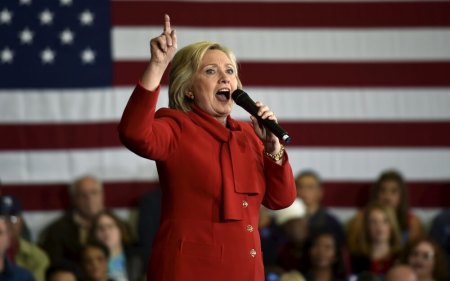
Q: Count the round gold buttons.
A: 3